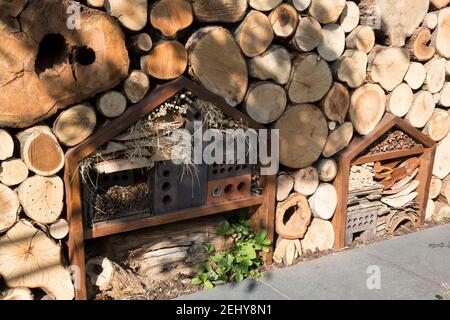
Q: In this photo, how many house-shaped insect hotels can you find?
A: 2